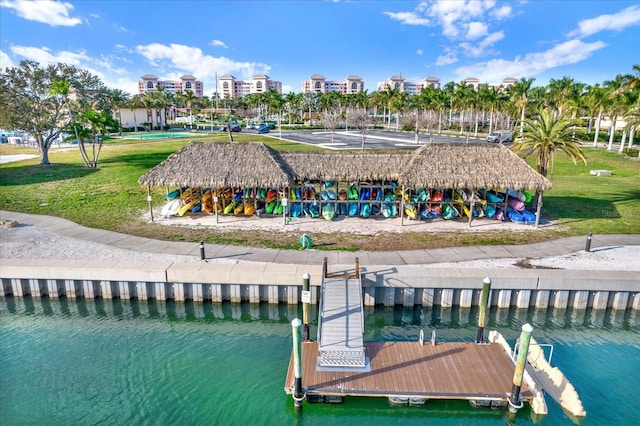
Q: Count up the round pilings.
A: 4